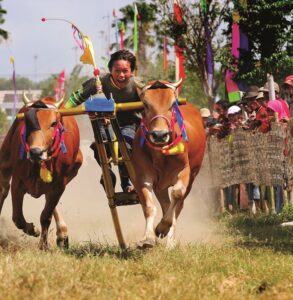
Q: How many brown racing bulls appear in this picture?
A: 2